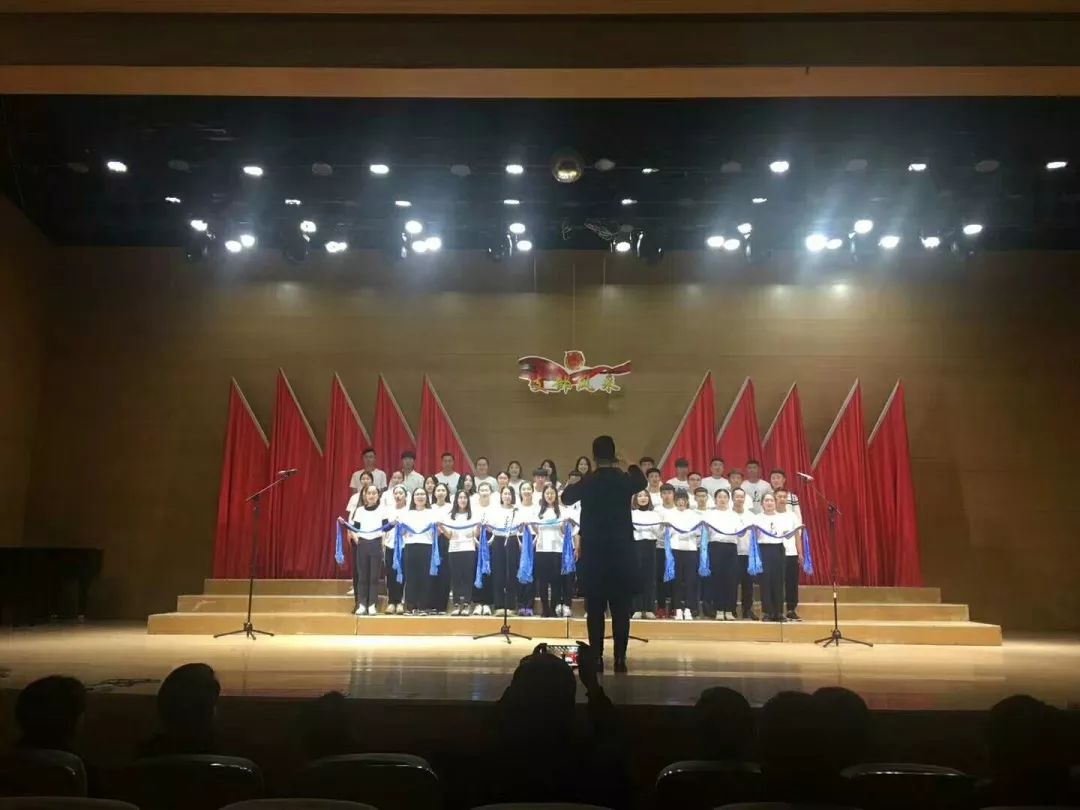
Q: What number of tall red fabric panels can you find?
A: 10